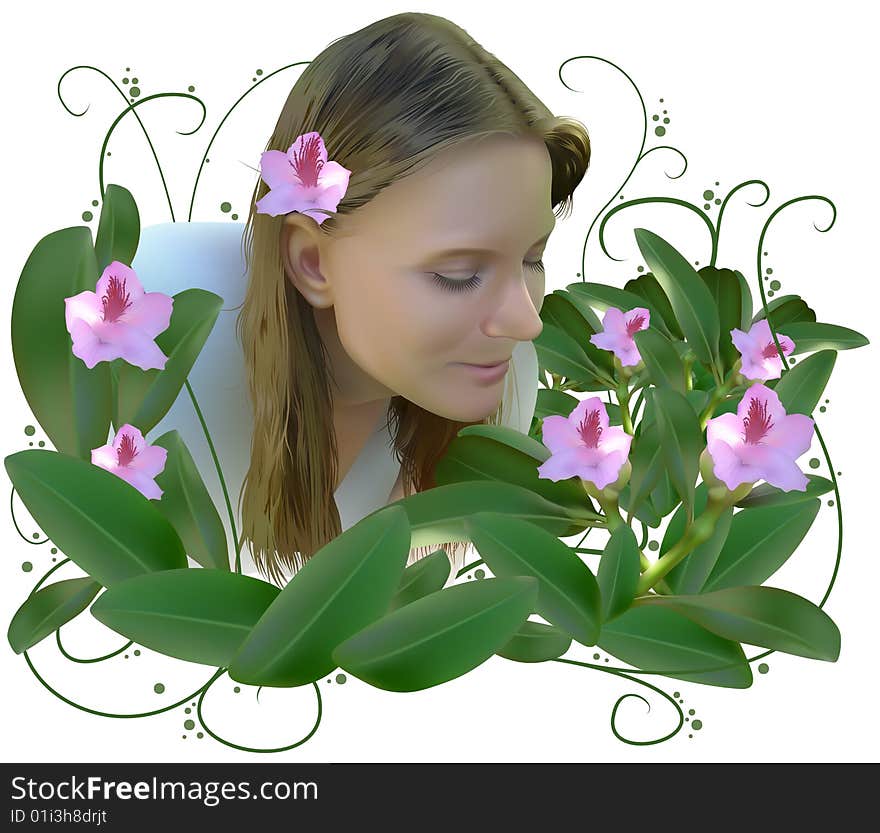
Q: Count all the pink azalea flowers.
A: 7